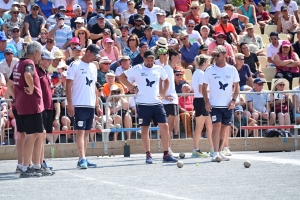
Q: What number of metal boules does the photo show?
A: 4